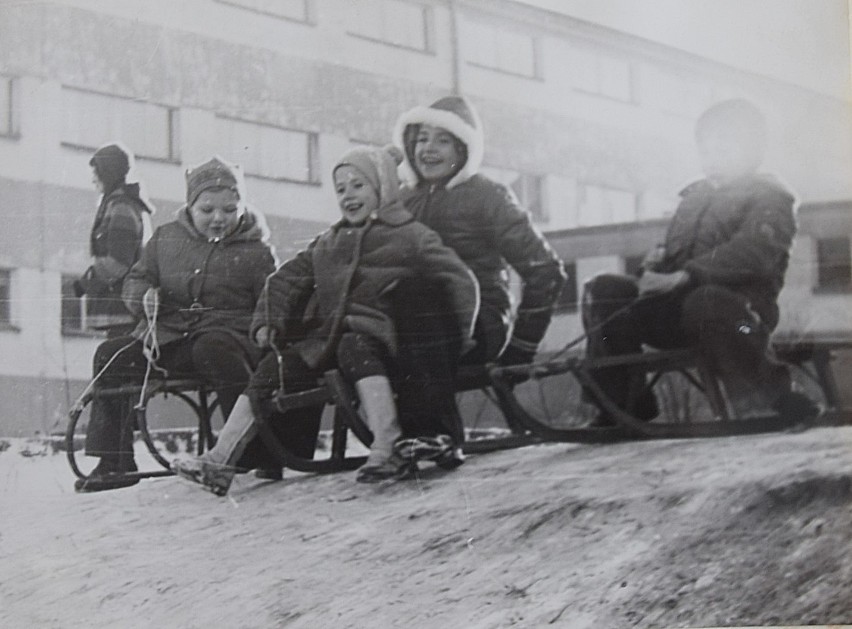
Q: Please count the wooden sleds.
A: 3